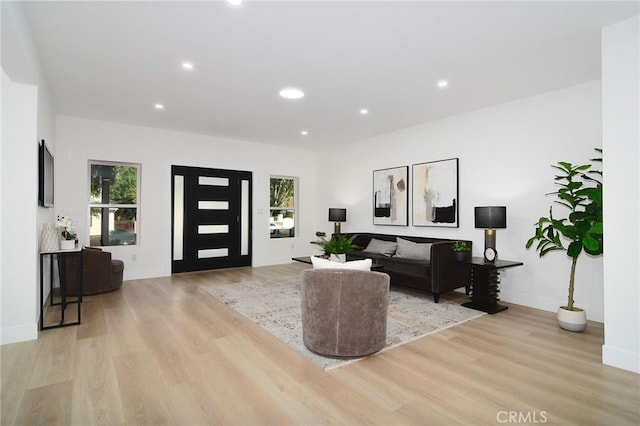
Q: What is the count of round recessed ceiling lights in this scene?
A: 7